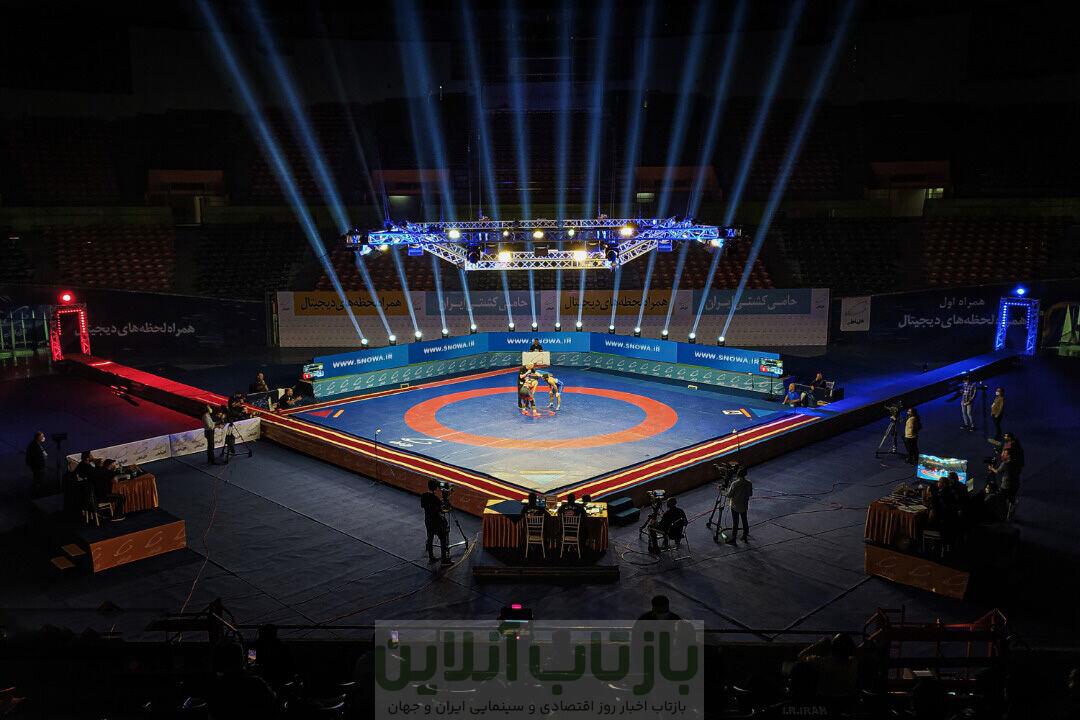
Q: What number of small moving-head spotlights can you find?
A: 14